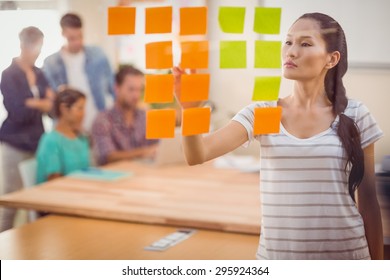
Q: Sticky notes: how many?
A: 15